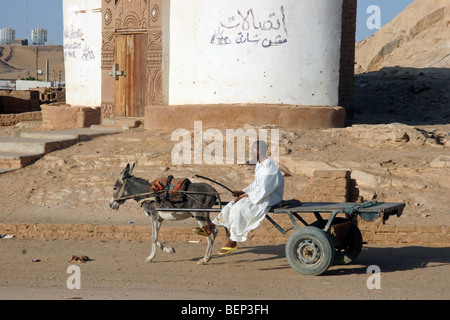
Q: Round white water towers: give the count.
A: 2